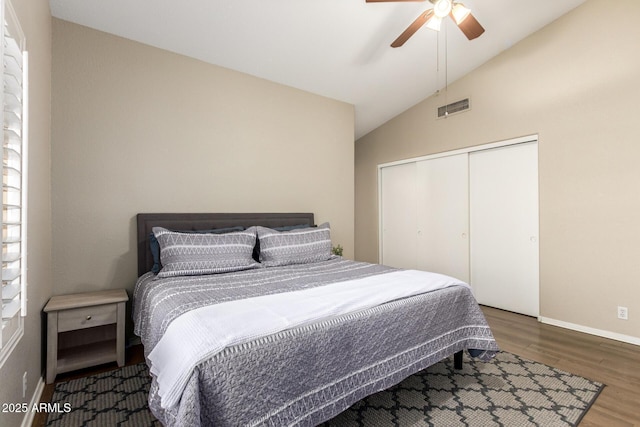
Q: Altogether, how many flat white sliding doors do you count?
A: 3